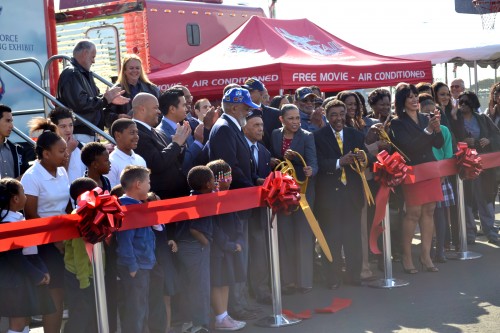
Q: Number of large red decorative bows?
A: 4